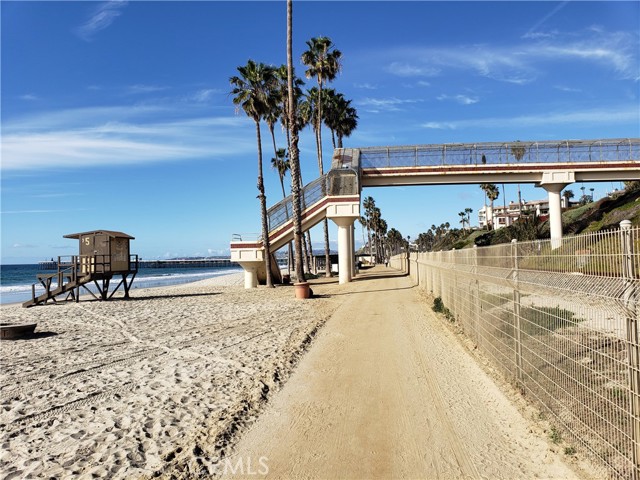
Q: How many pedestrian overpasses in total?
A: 1